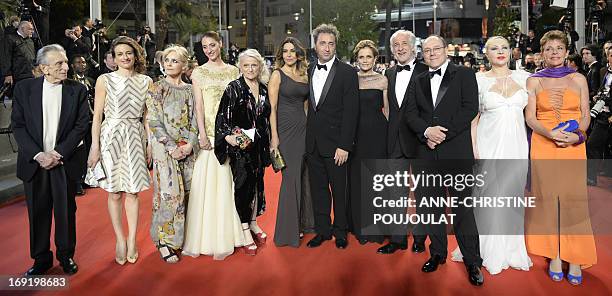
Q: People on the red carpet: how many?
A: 12